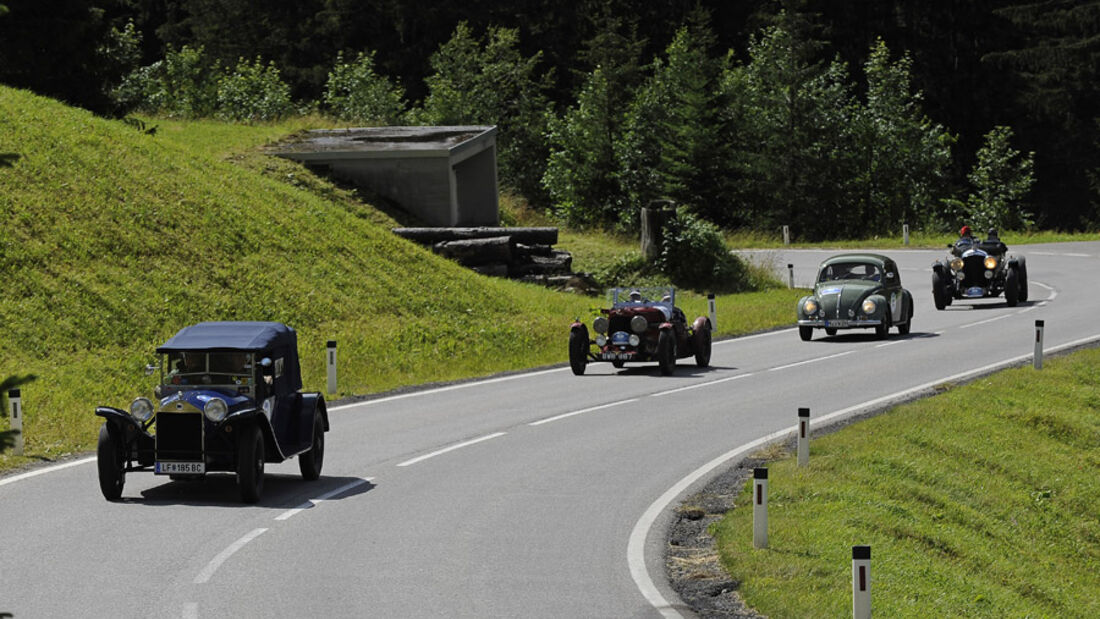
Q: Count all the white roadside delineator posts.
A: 10